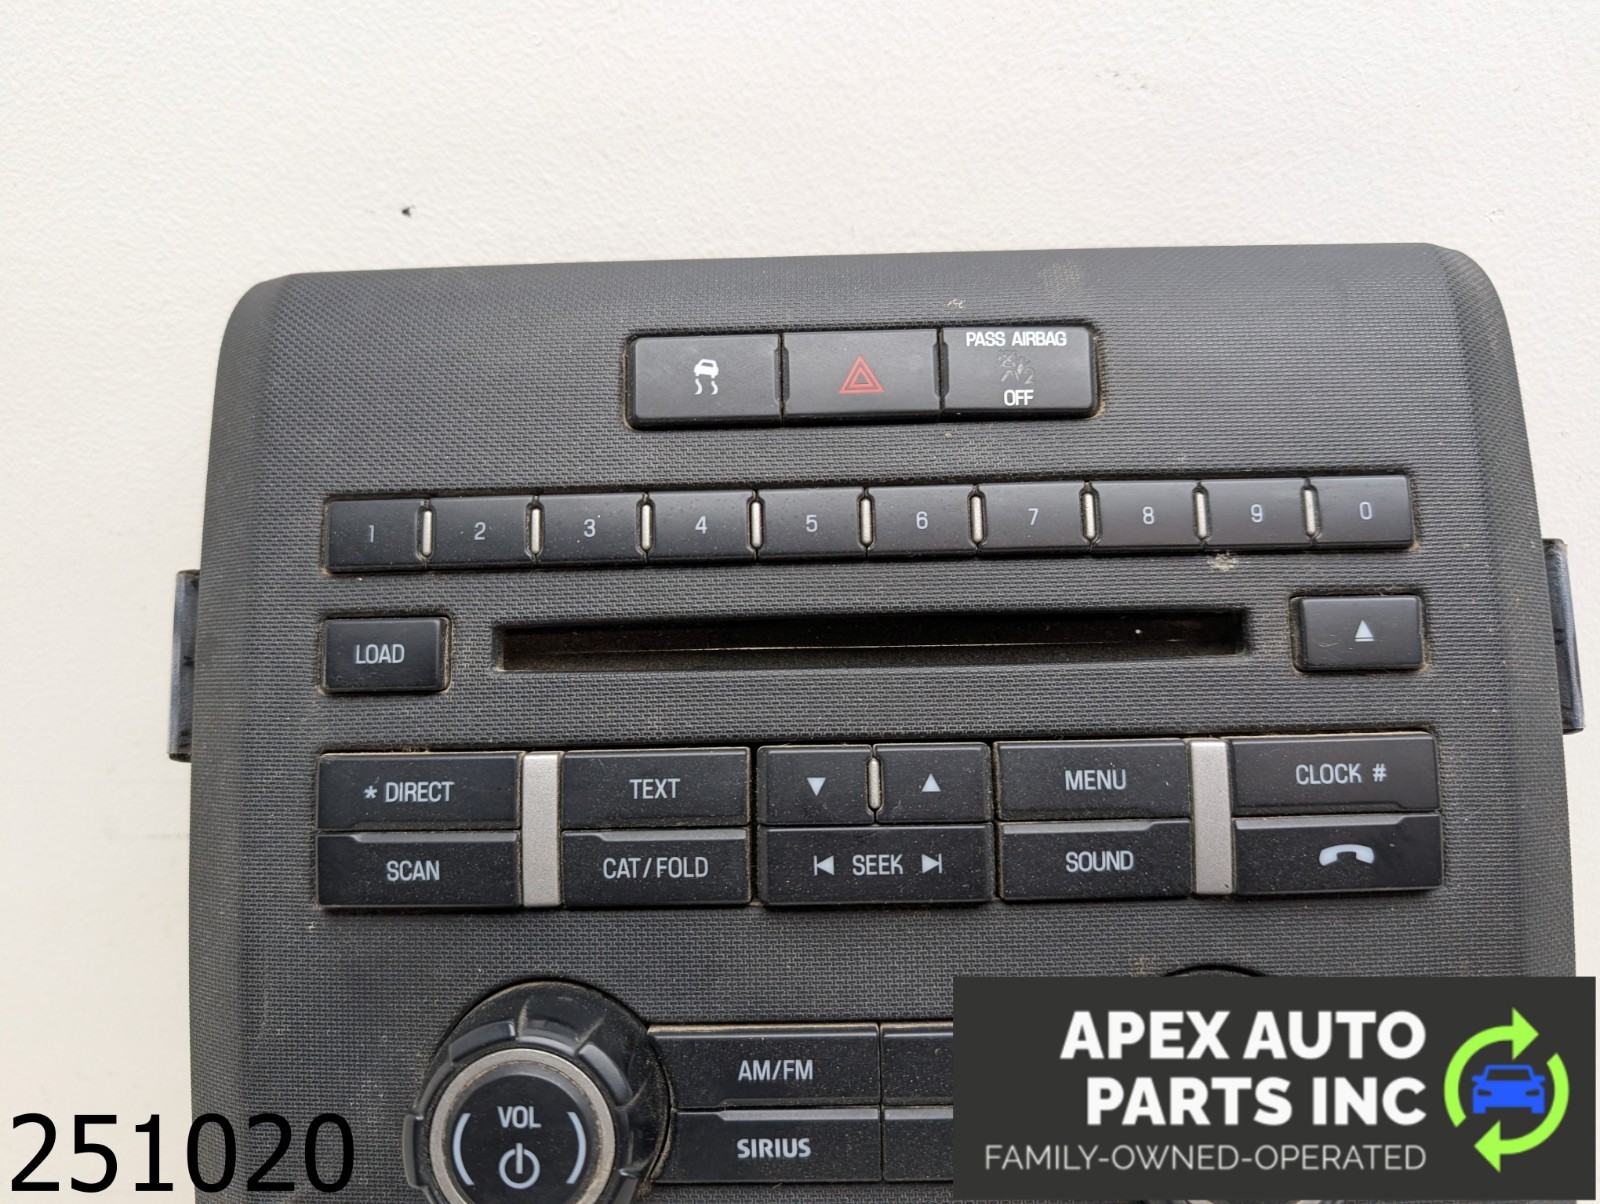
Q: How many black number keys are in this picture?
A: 10